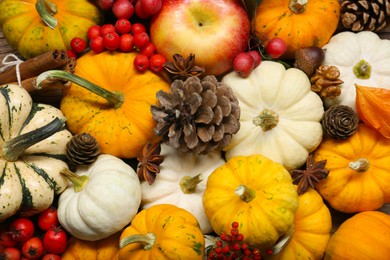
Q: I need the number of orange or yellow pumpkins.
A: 9